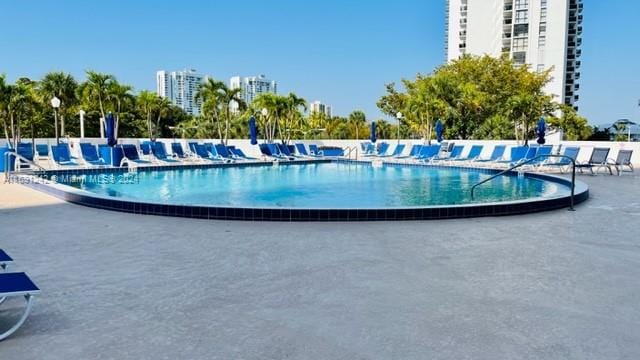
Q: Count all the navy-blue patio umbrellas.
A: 5